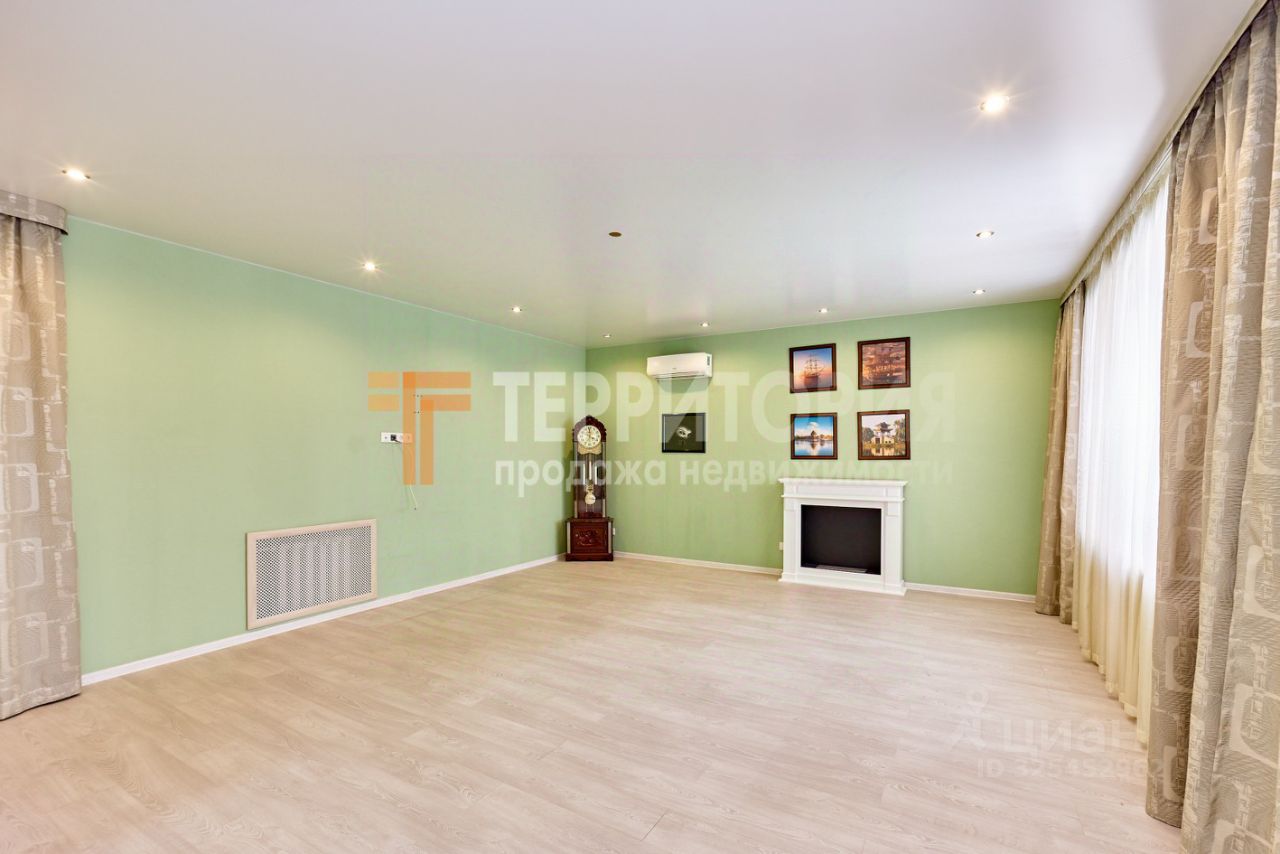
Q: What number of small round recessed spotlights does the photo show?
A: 9